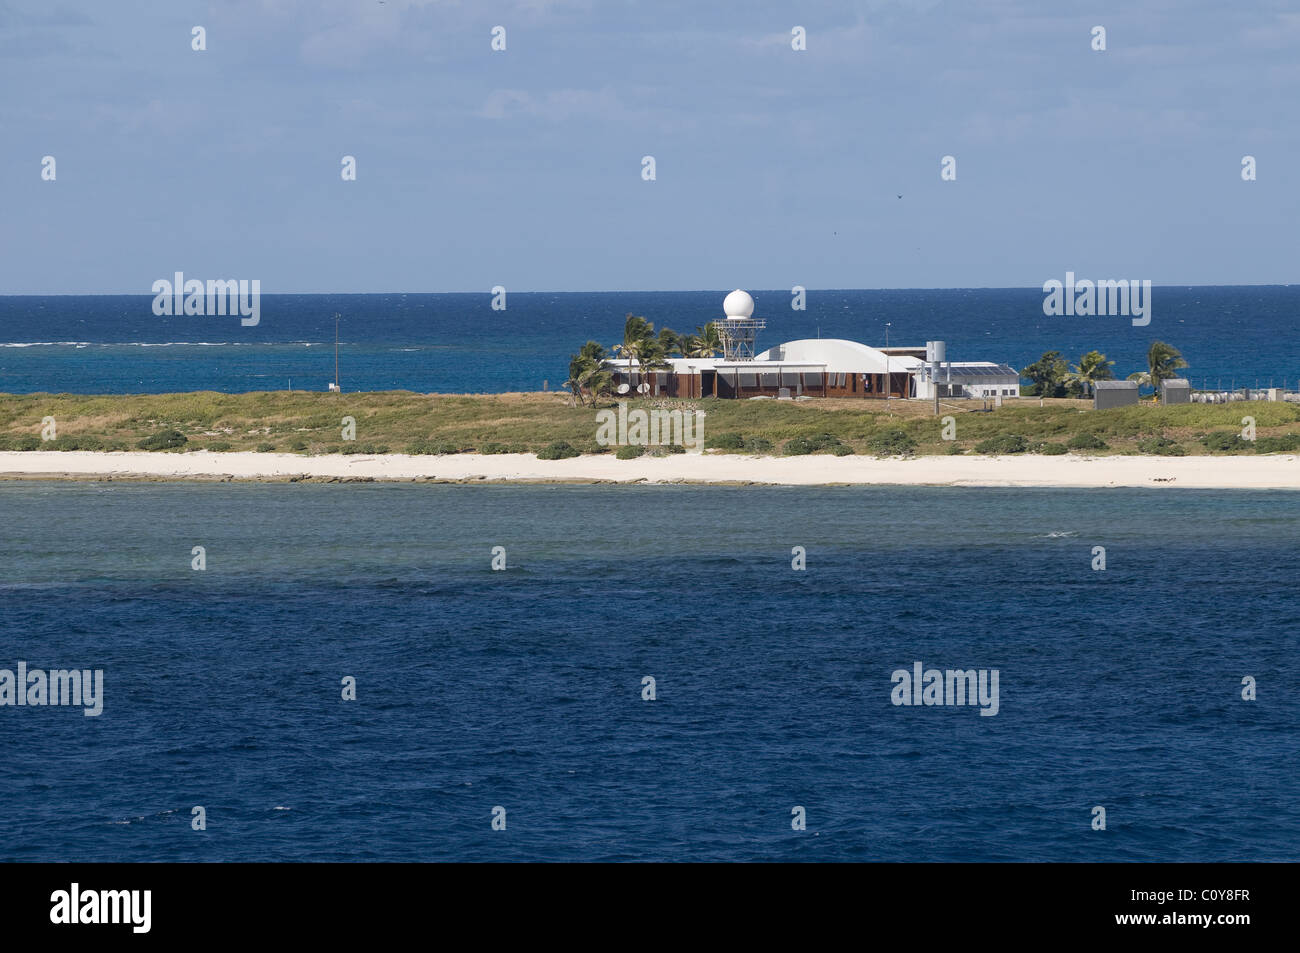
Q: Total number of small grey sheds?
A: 2